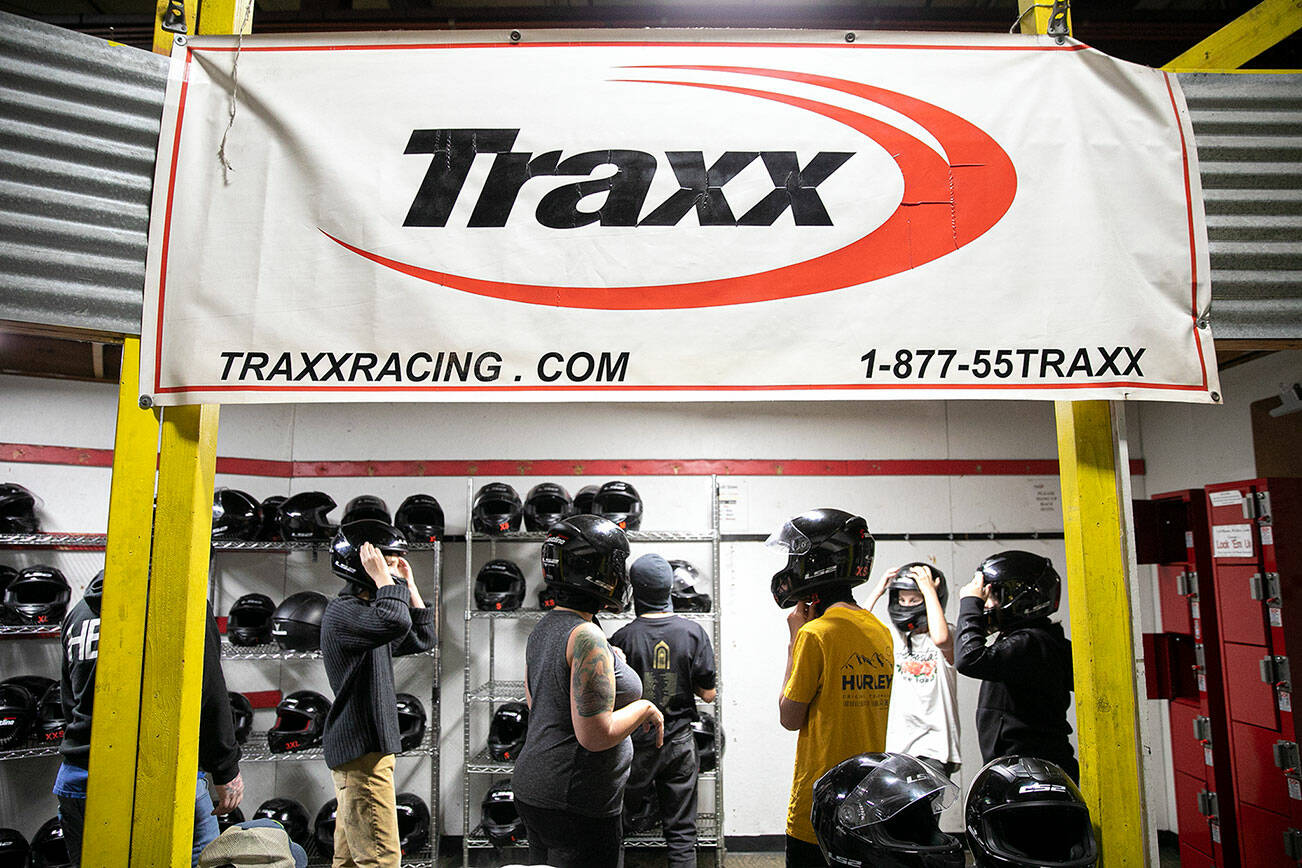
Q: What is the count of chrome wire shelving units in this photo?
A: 3